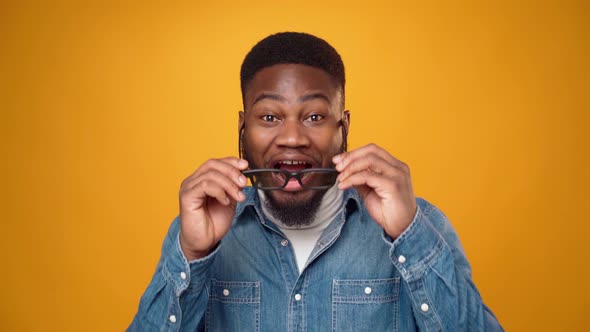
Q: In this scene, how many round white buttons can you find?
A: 7